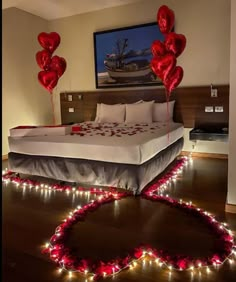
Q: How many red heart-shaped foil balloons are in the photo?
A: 9